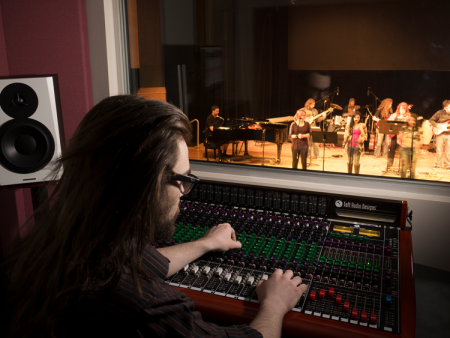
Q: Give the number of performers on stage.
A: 9